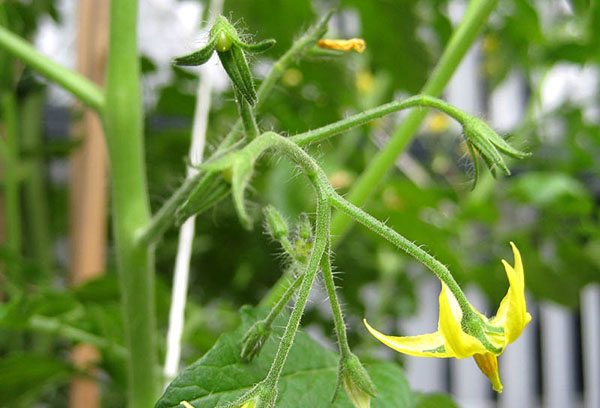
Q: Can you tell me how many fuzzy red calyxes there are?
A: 0